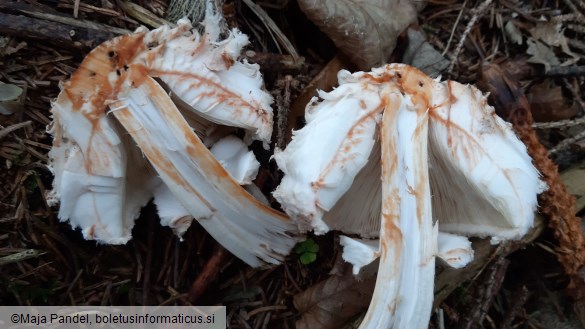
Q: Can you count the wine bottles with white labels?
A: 0